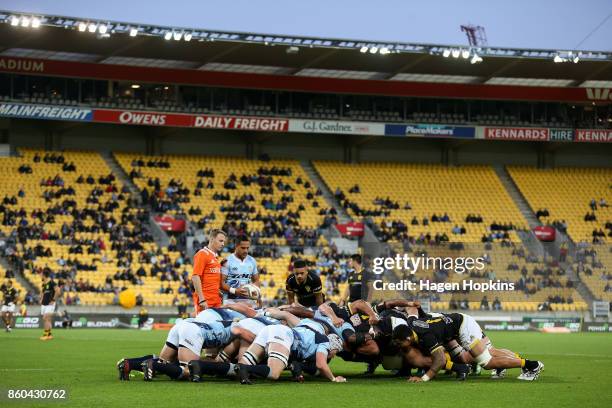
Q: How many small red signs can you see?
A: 3